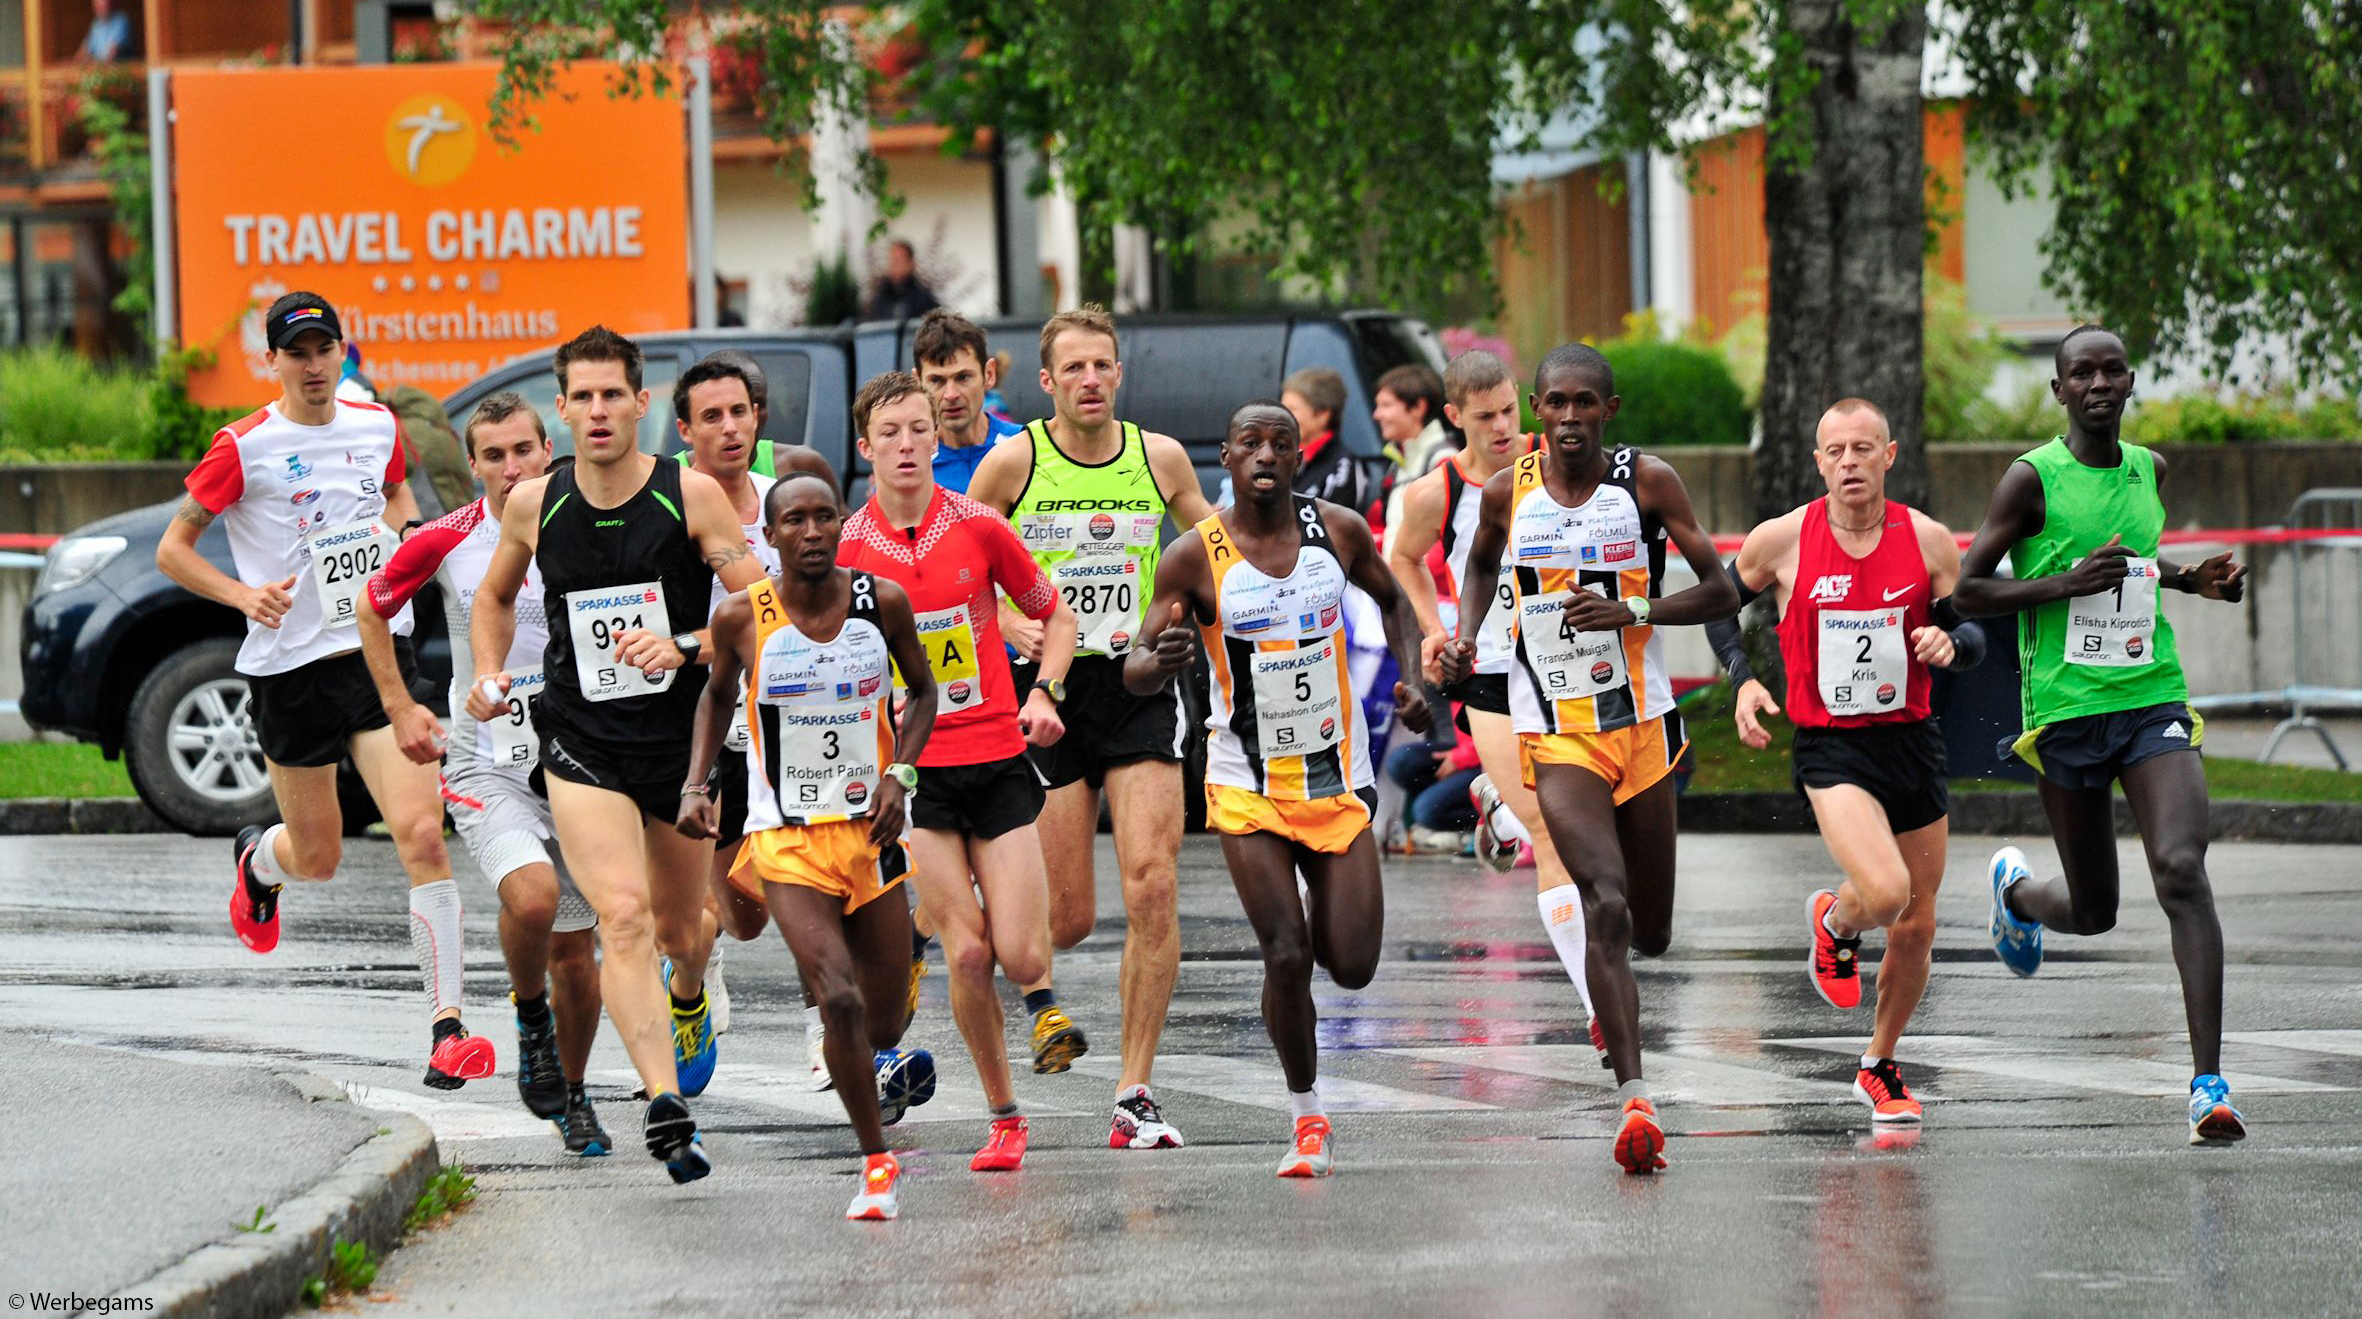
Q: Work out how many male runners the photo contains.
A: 14